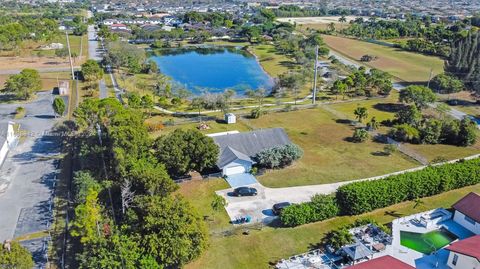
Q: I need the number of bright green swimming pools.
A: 1